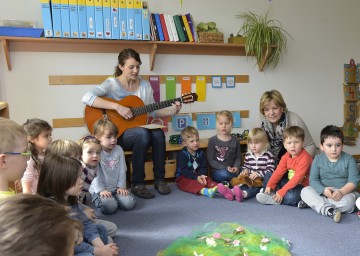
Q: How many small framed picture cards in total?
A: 2